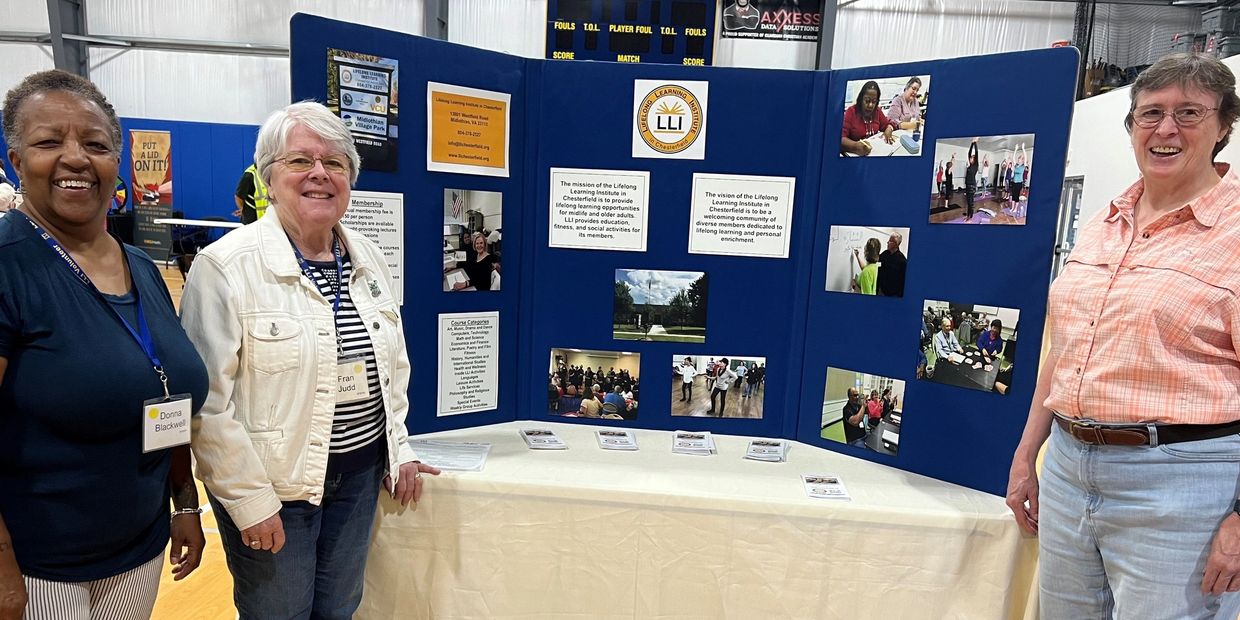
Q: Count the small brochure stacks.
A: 5